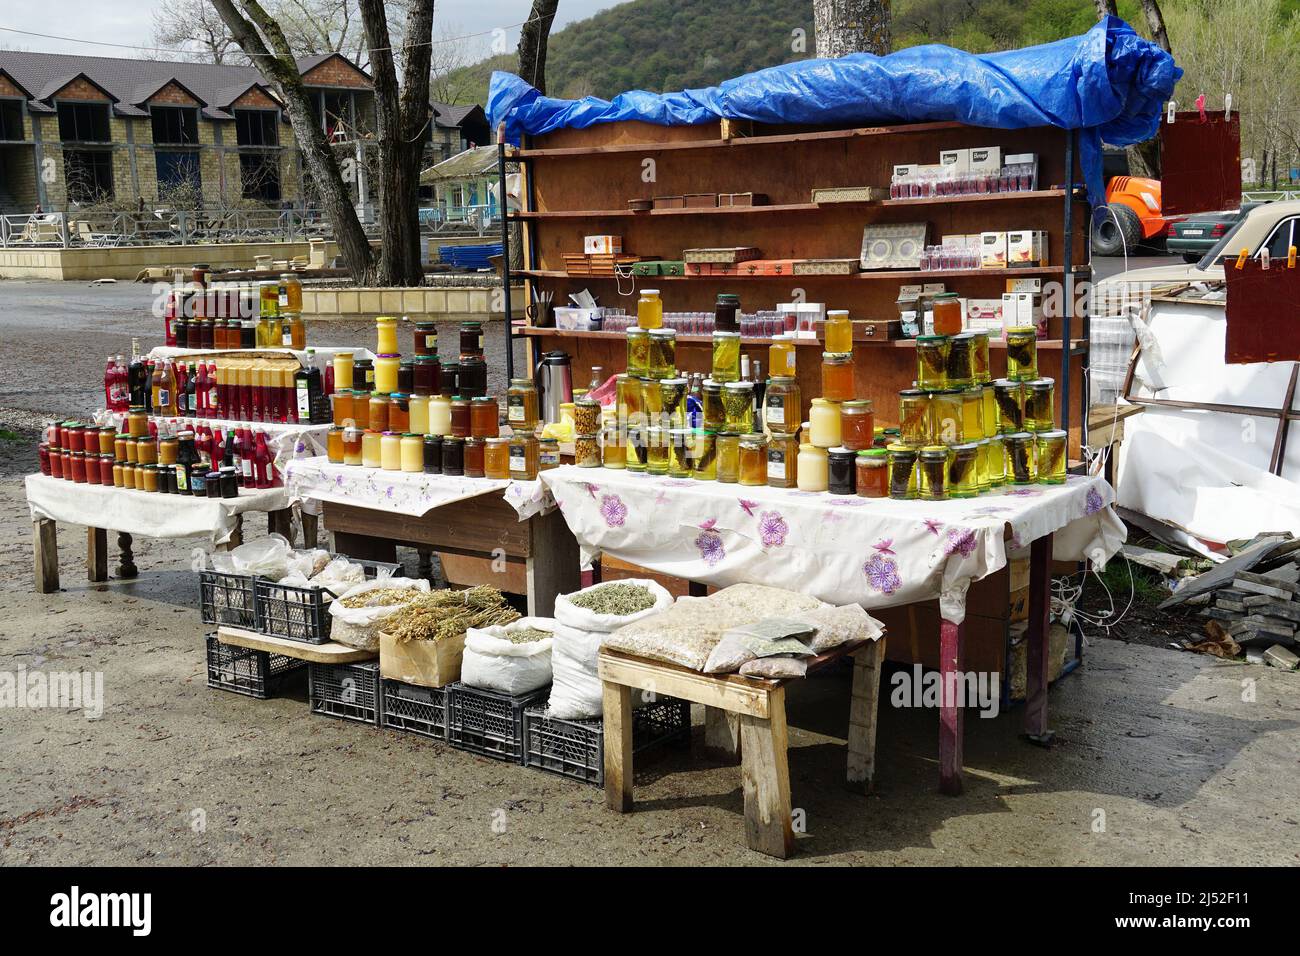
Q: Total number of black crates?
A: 7